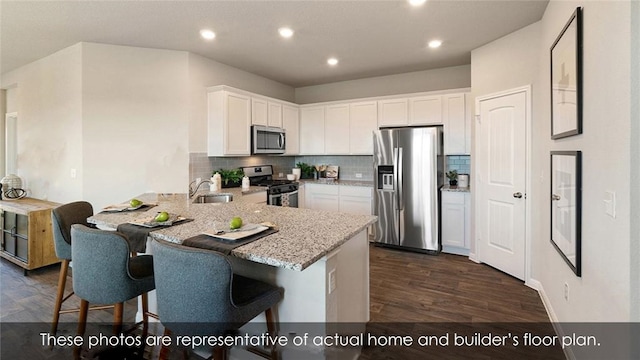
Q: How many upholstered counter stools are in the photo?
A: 3